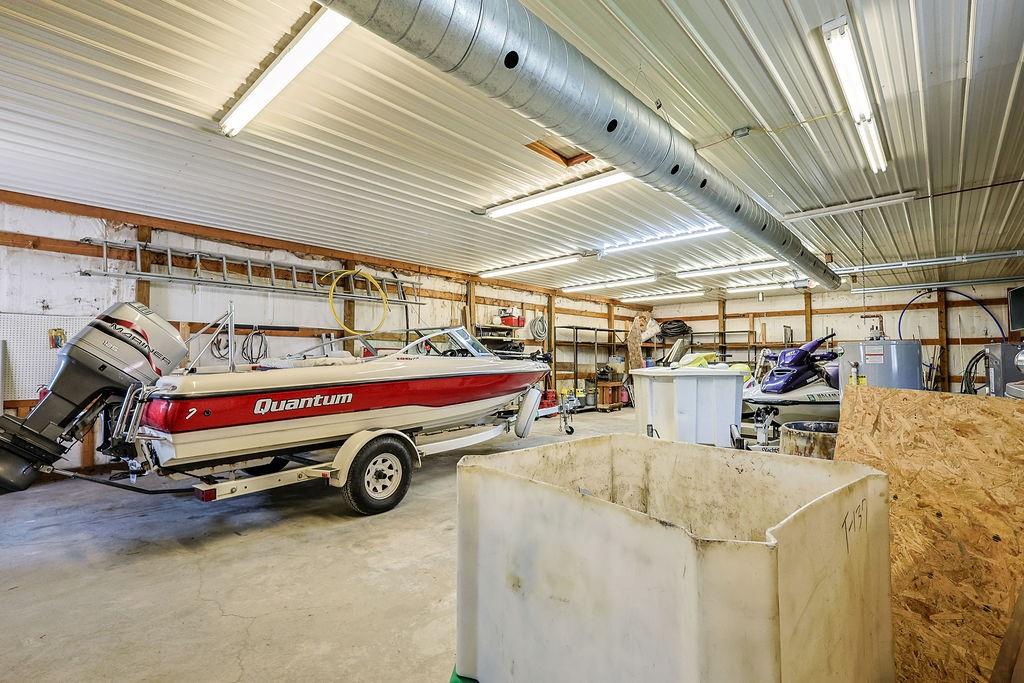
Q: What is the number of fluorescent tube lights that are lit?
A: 9